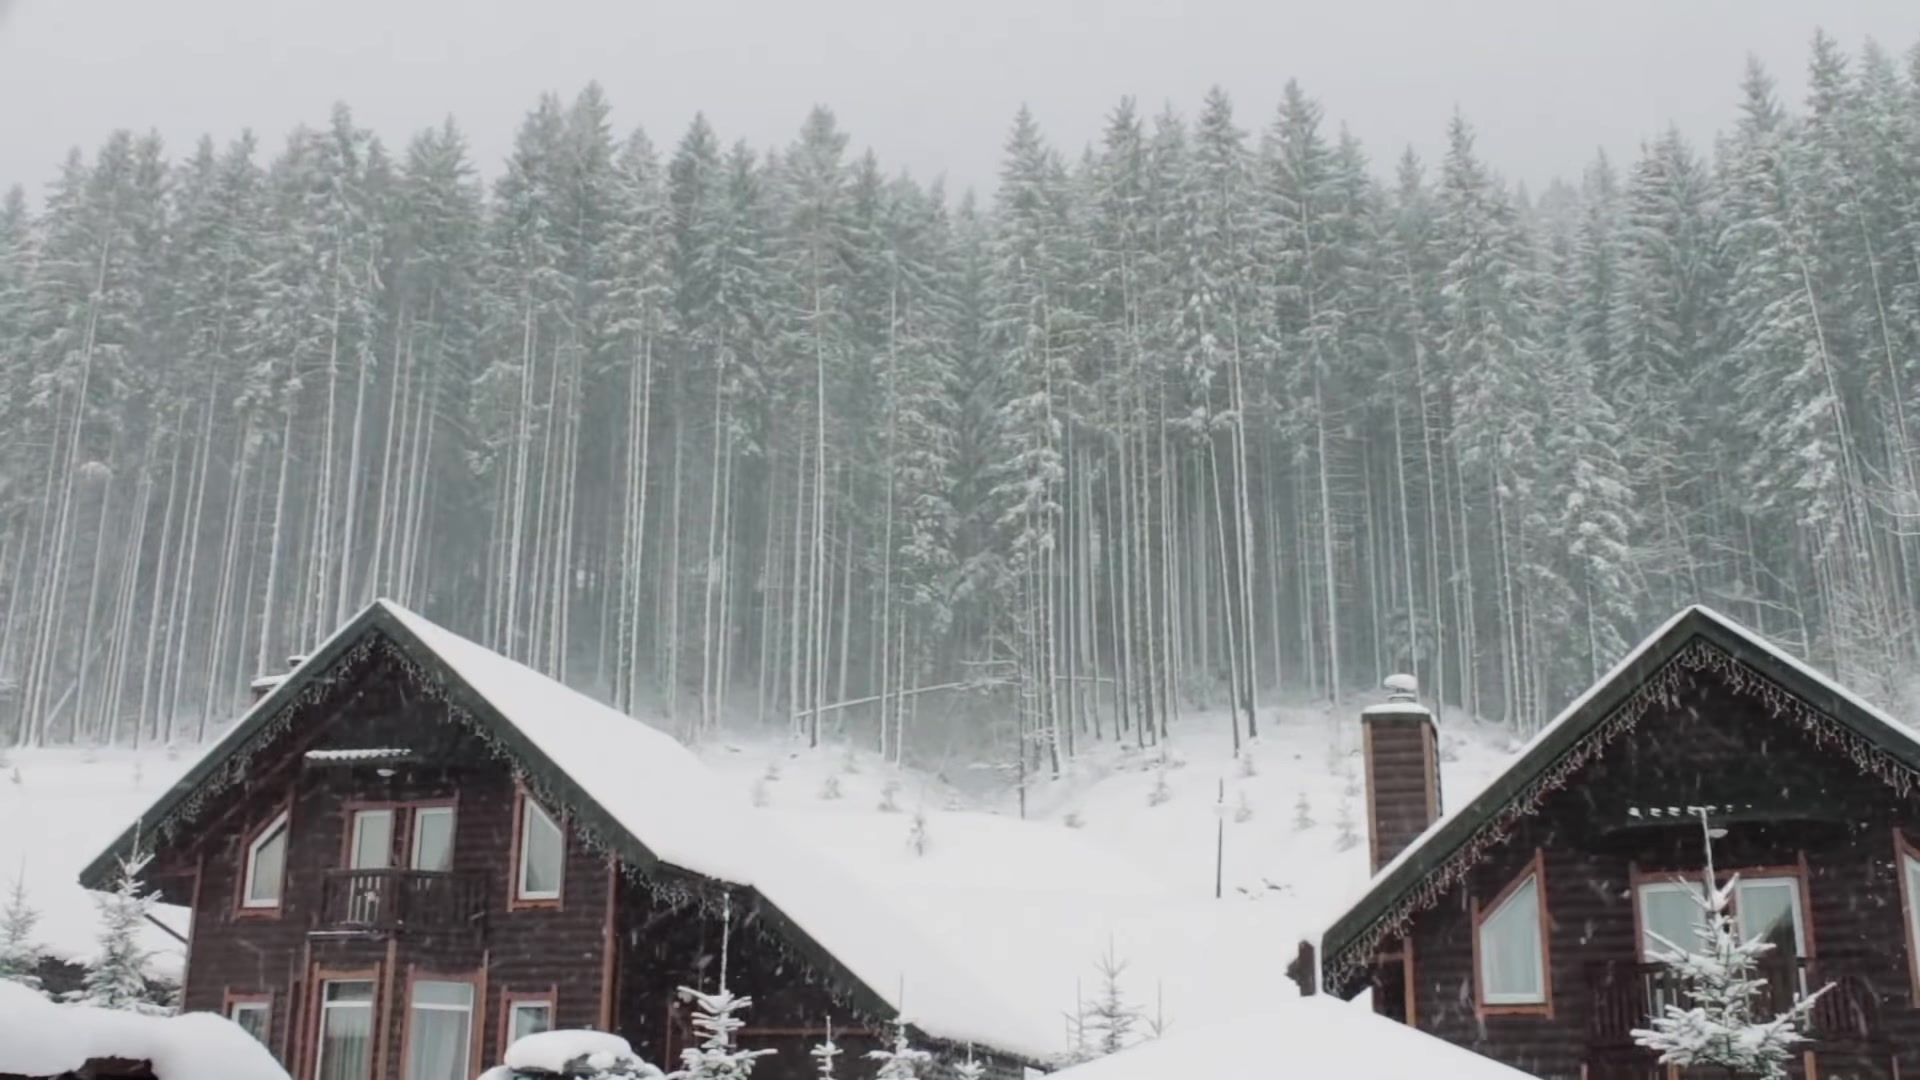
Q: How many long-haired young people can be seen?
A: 0